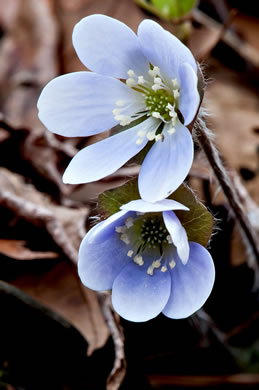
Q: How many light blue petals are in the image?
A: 12